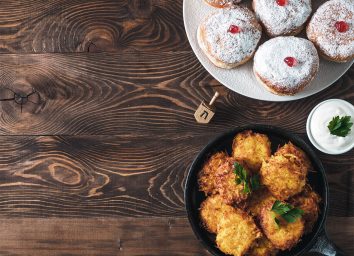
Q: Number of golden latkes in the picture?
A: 11